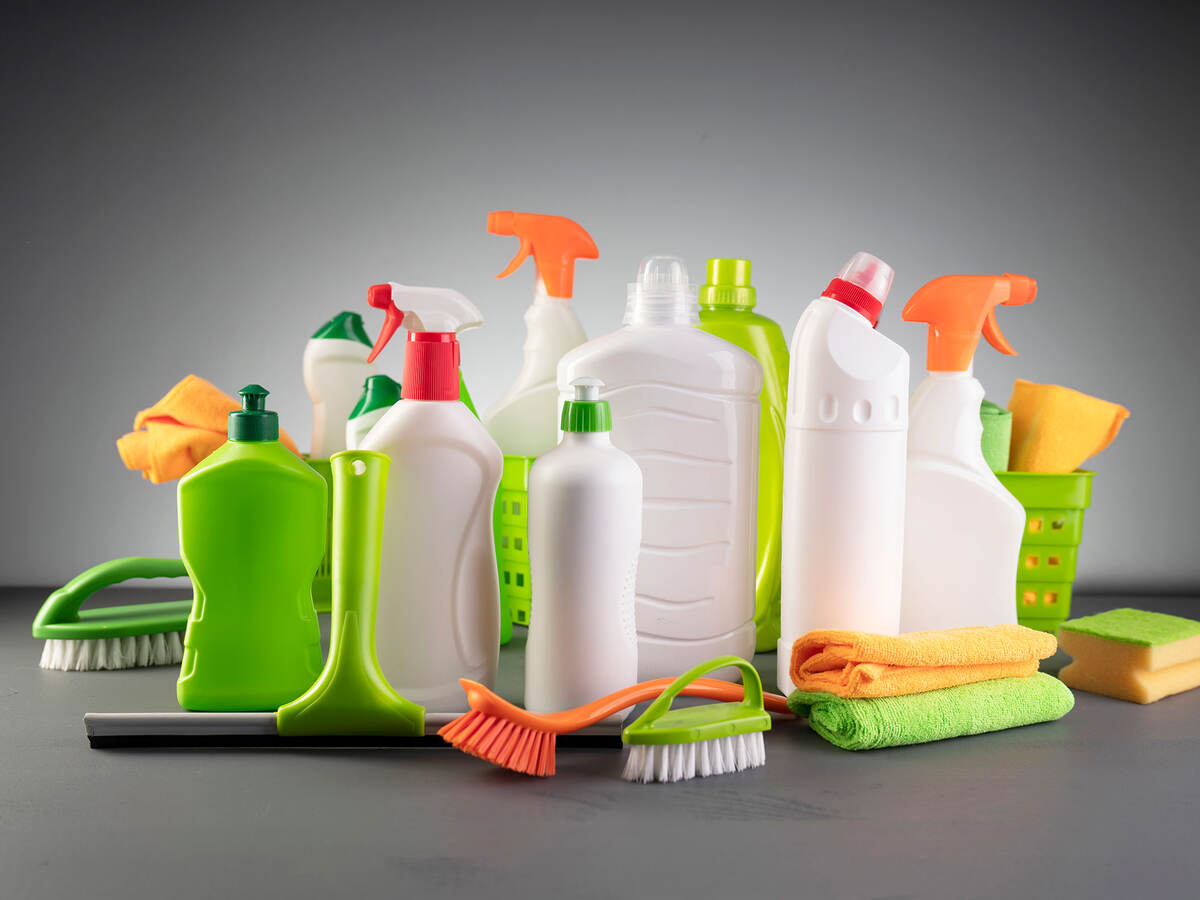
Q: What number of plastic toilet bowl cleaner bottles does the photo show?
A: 1